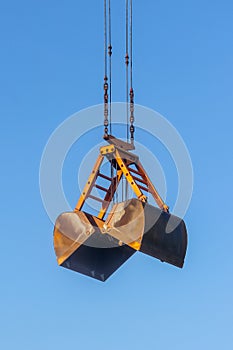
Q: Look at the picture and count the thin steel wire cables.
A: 4